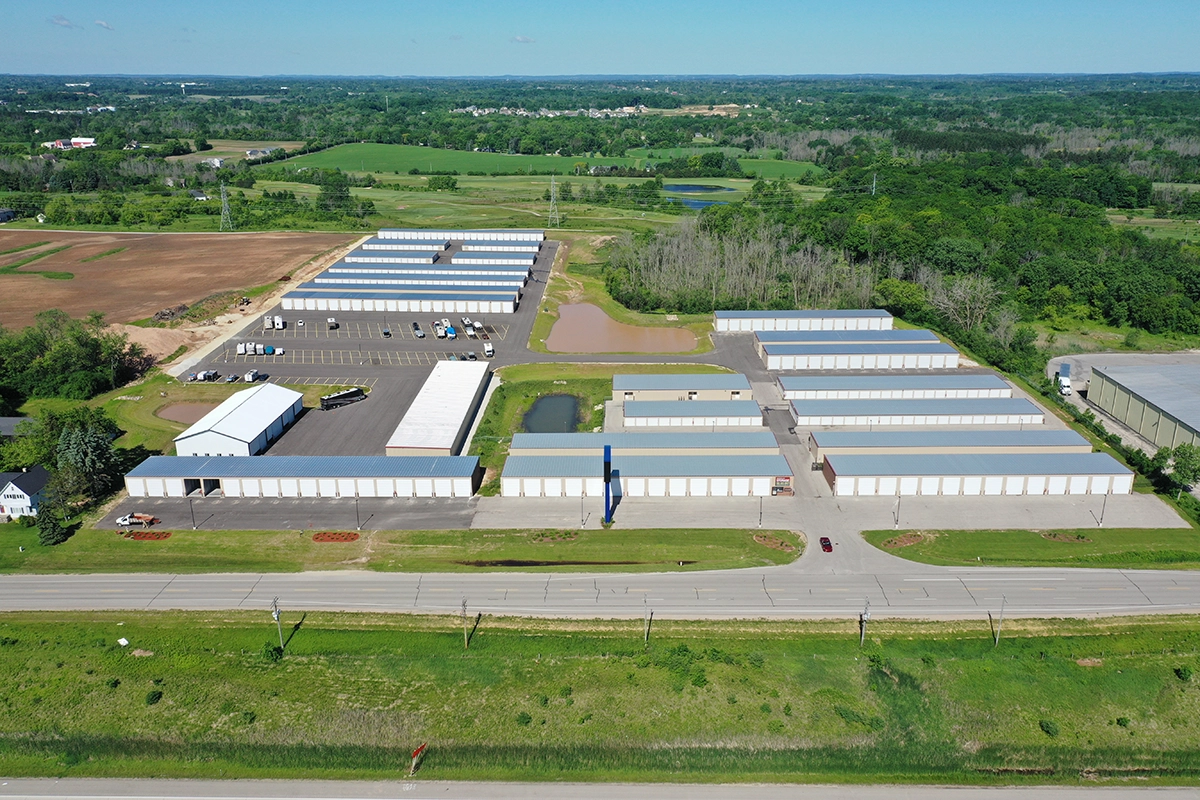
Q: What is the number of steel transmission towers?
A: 2